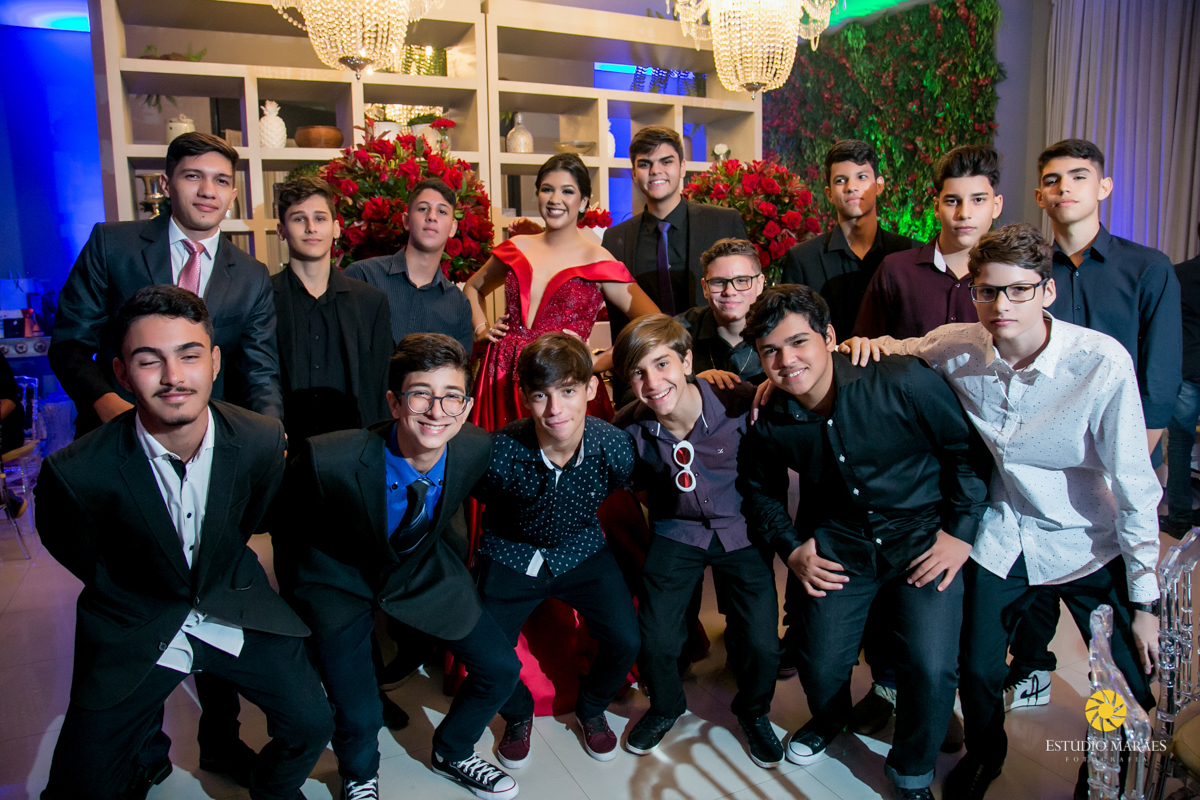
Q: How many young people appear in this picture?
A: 15